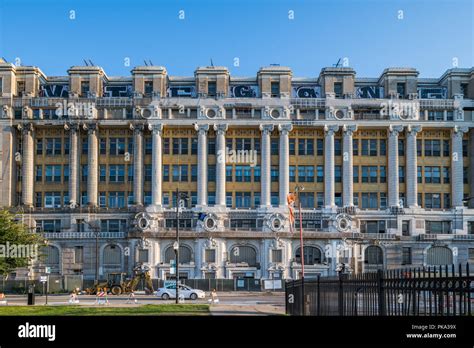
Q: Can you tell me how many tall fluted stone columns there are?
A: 14